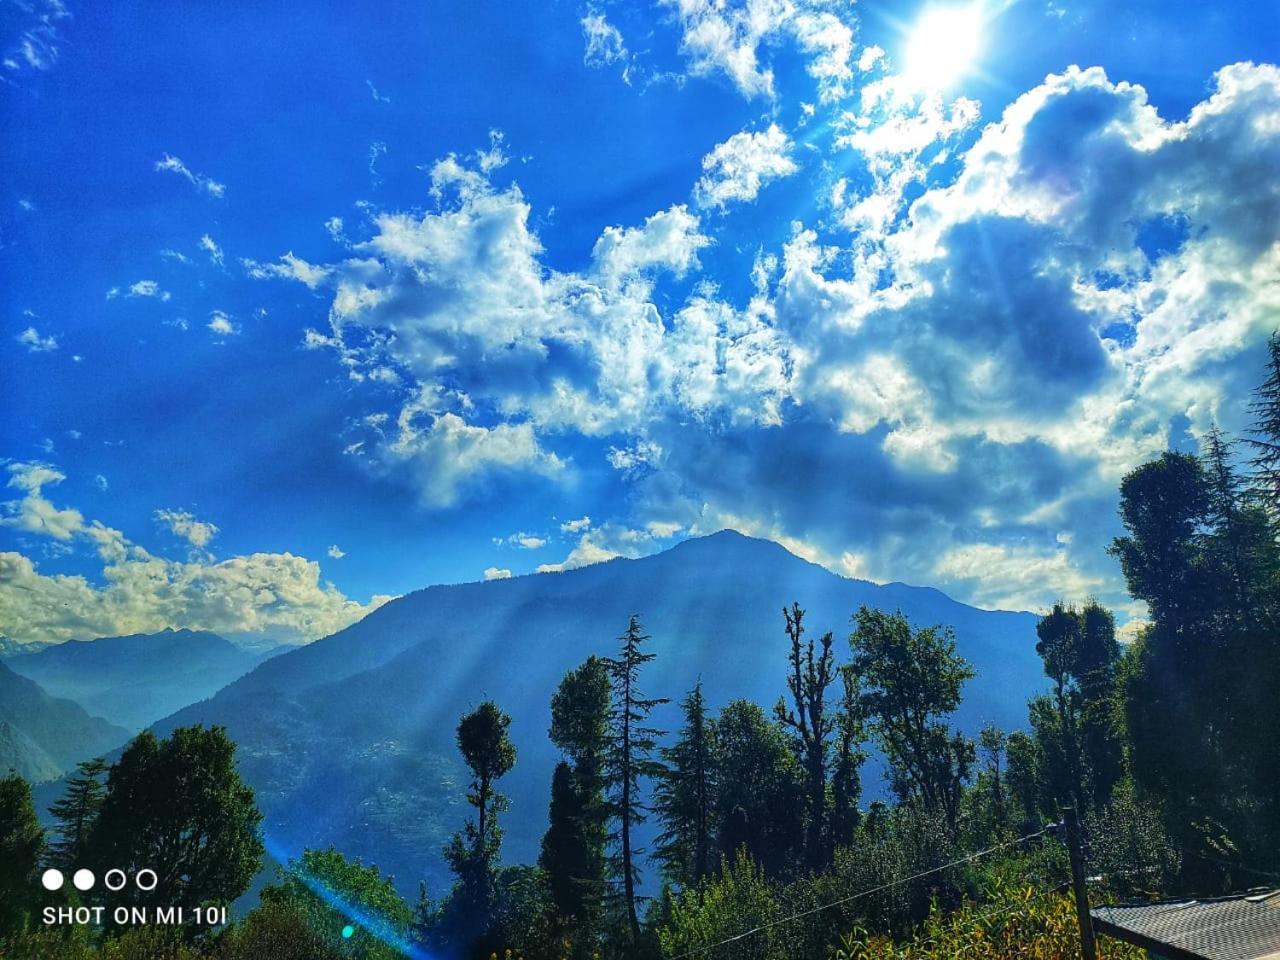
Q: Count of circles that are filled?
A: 2